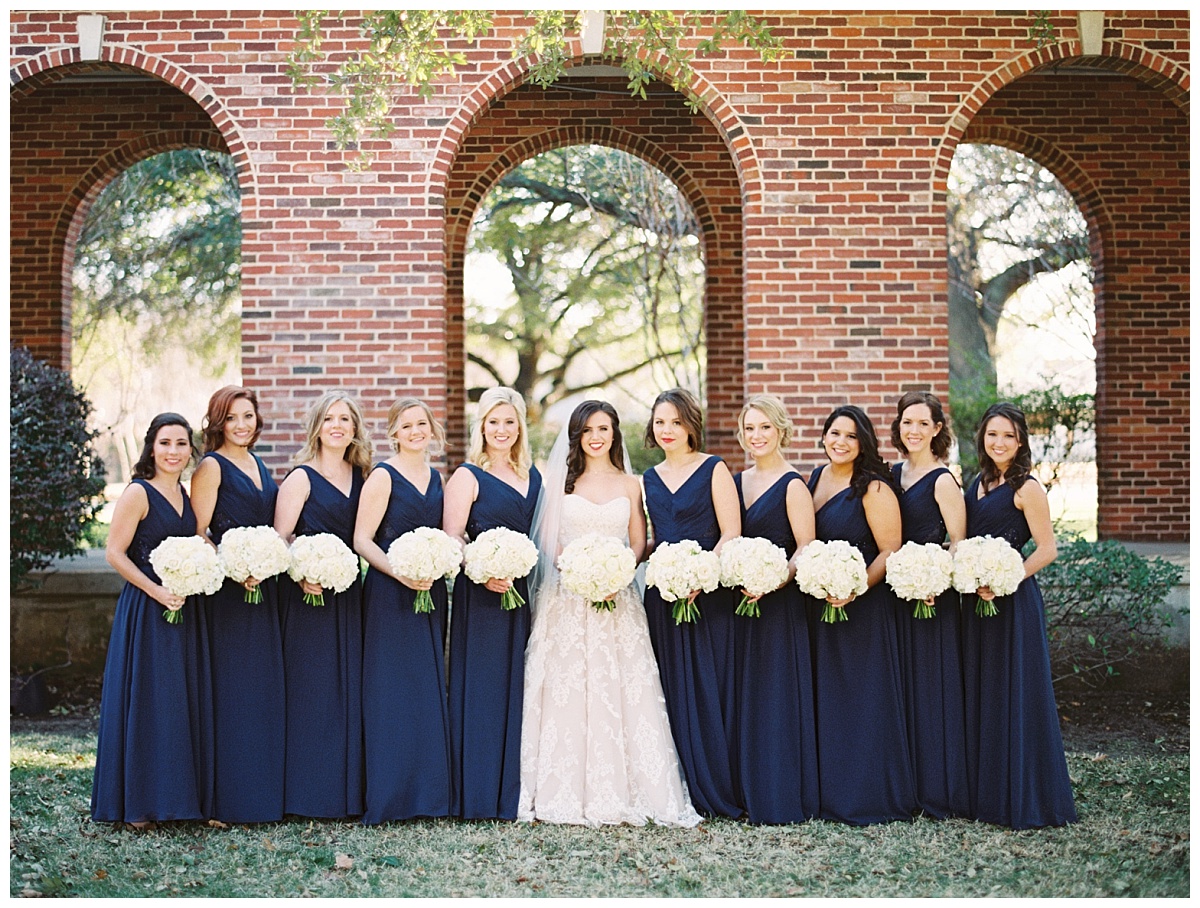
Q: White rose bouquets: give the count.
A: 11